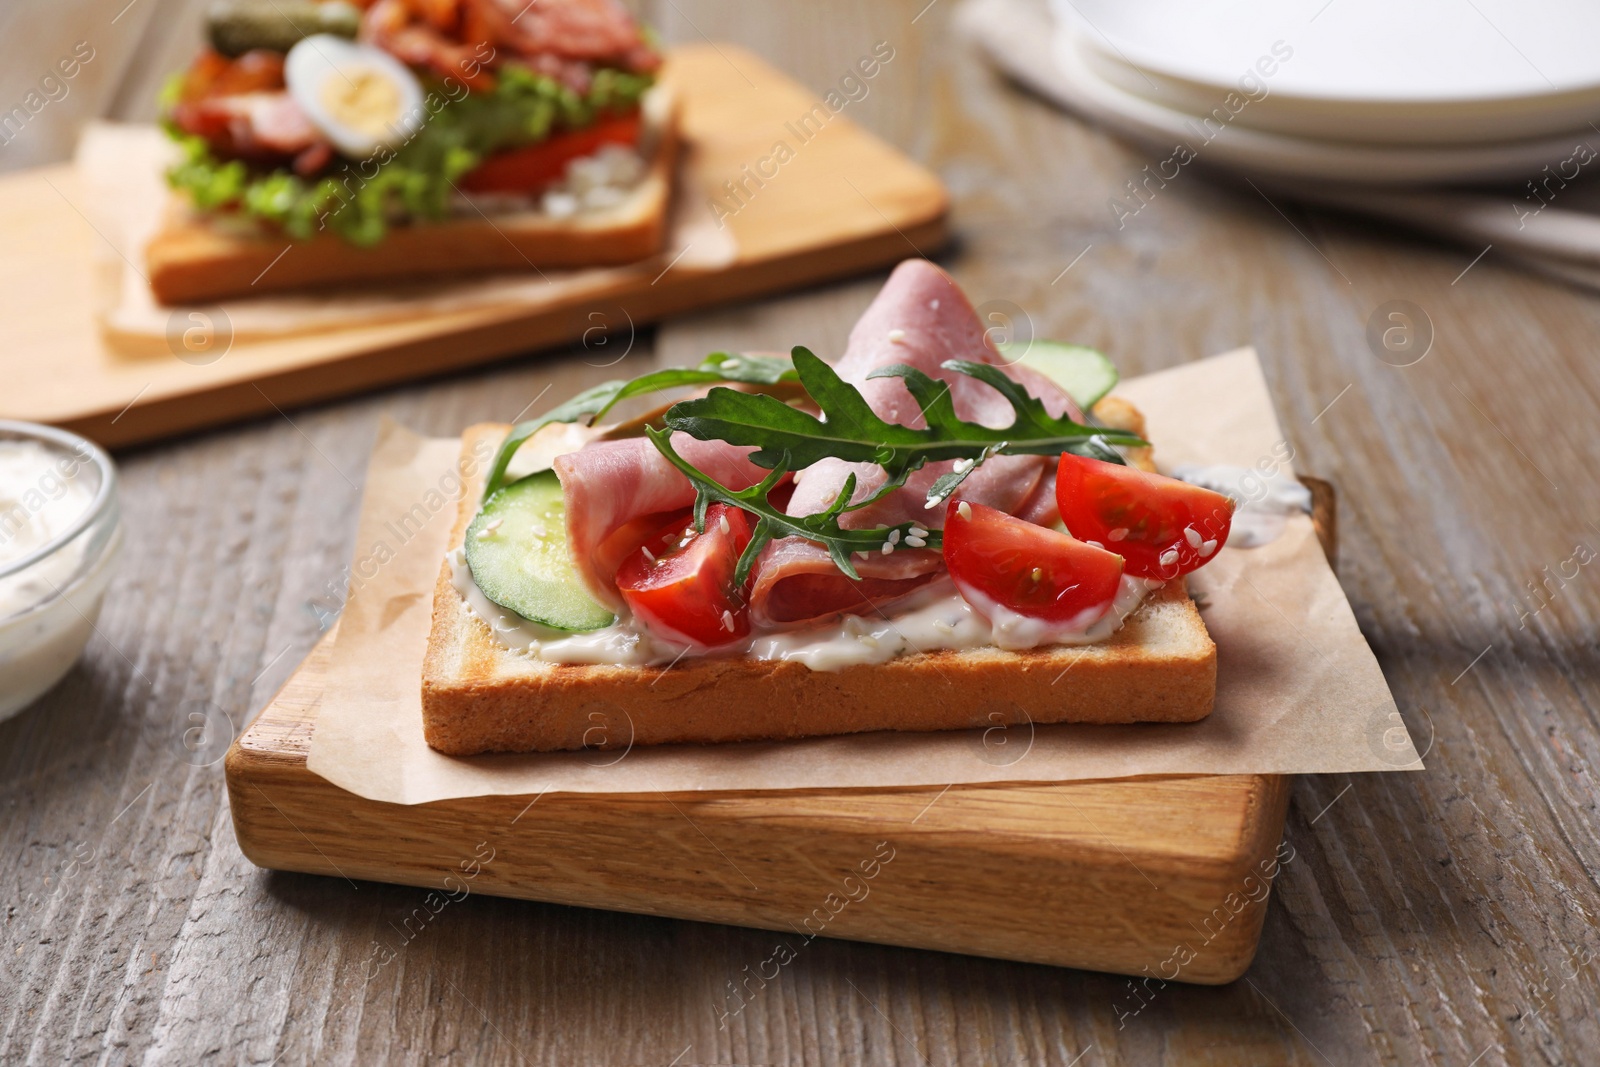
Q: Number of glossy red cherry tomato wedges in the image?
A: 3